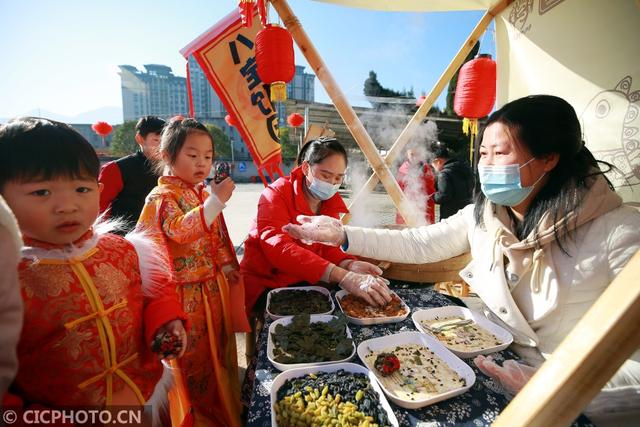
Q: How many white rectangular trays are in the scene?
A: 6